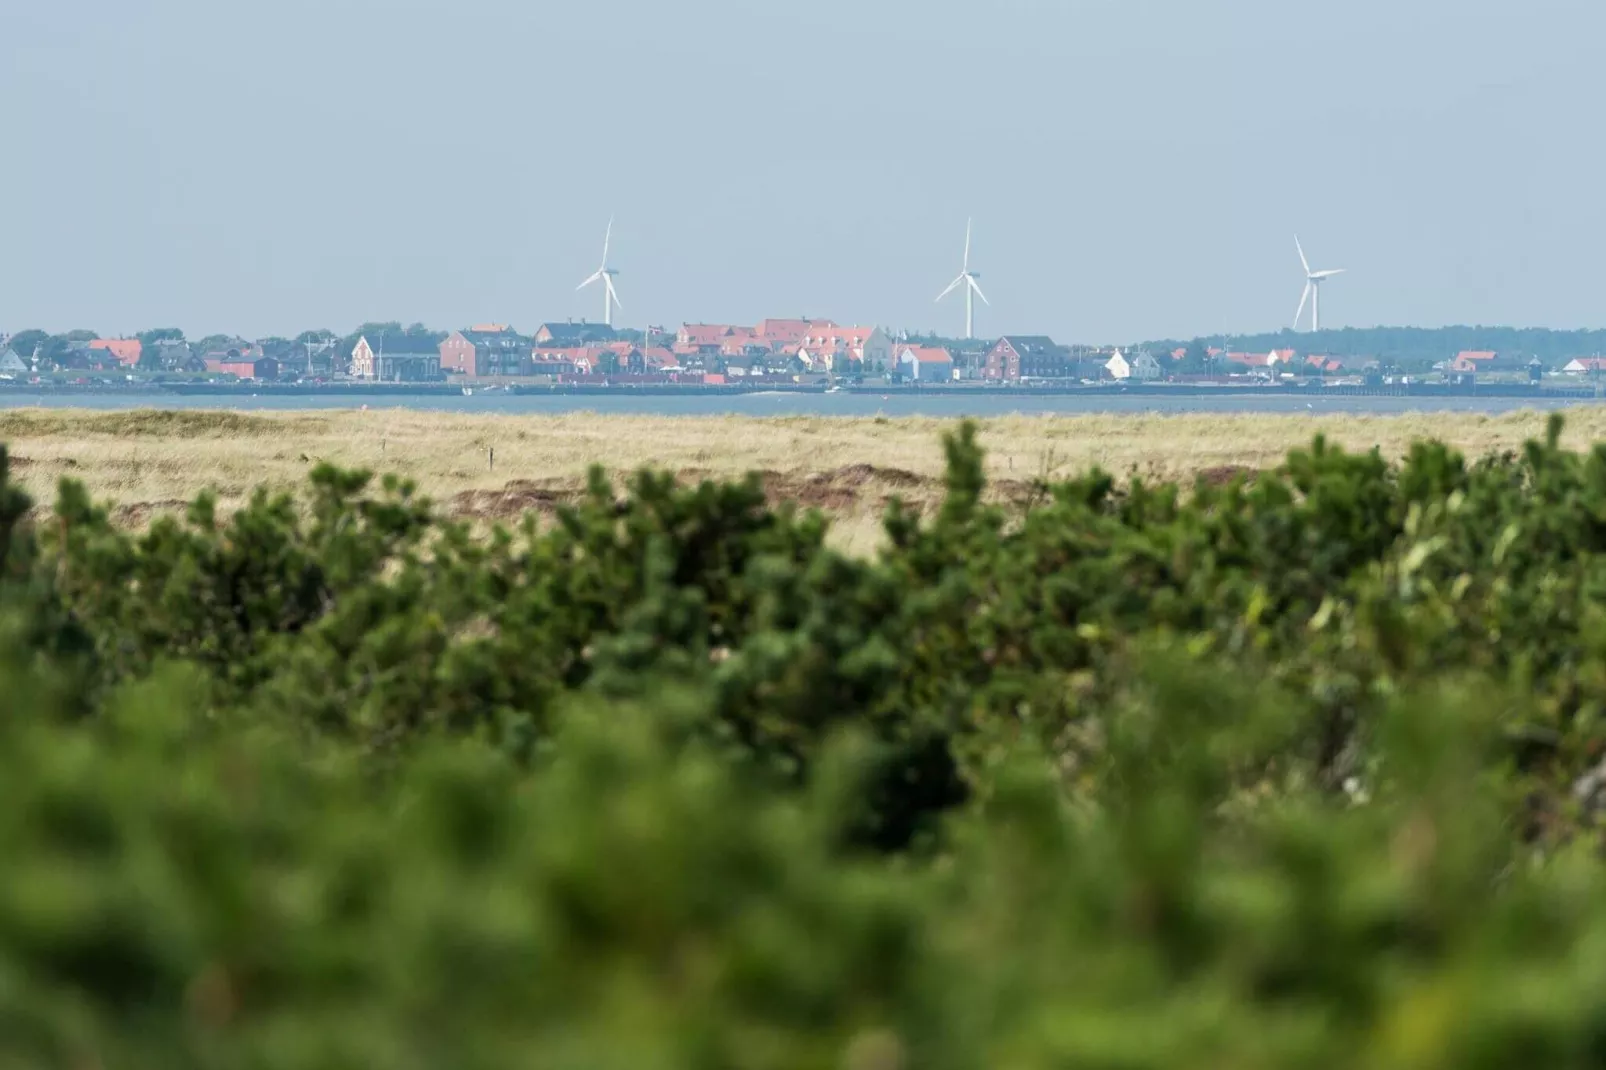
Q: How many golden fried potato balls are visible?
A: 0